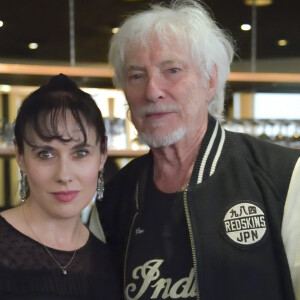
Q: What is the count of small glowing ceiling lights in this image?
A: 5